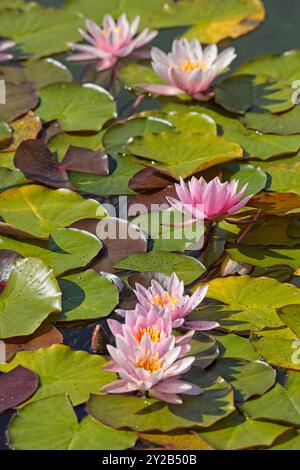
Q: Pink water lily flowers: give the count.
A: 6